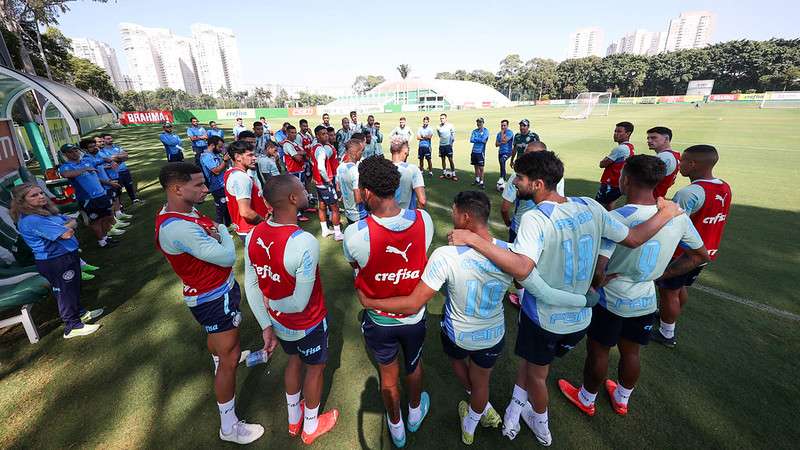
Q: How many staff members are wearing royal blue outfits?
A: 12